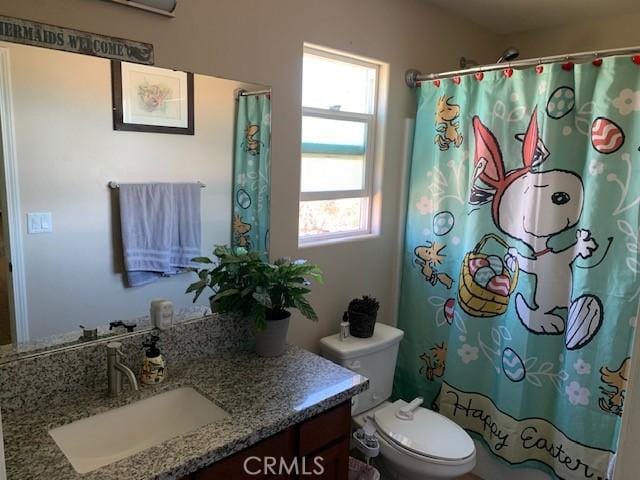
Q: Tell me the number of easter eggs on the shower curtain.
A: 9